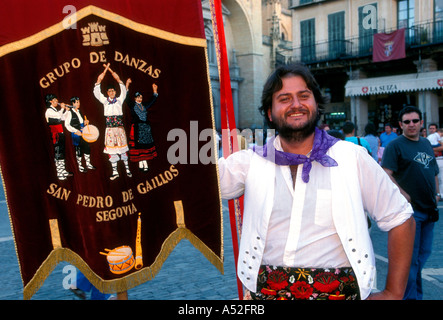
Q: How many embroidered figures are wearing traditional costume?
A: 4